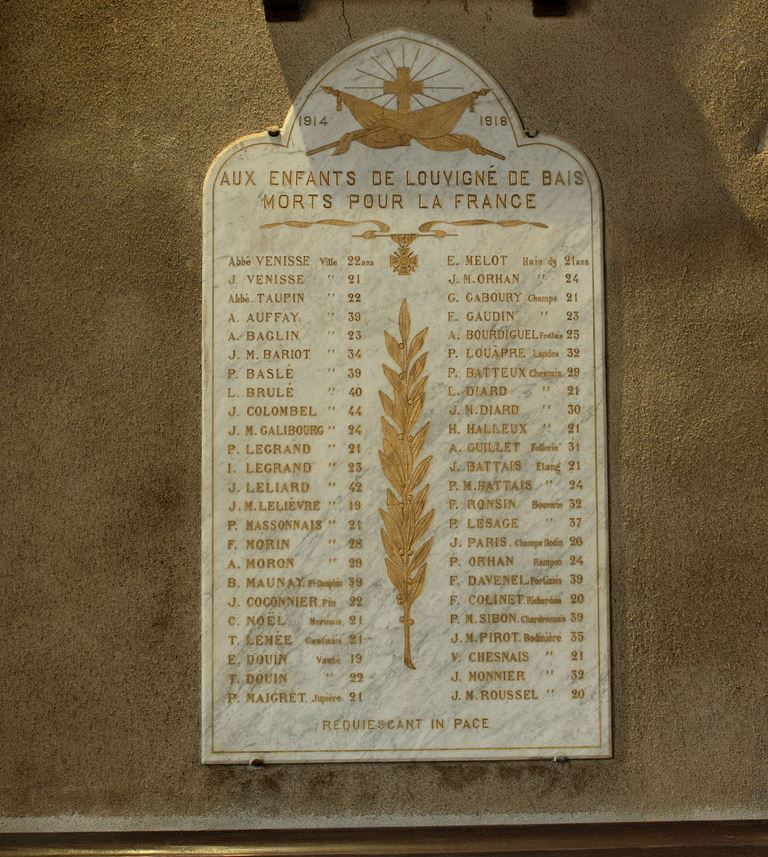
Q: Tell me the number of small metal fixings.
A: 4